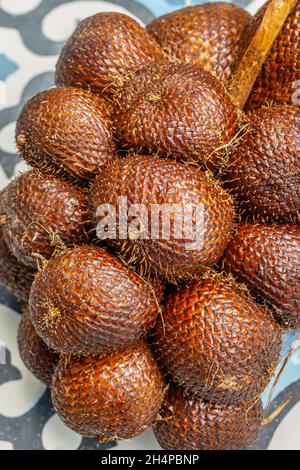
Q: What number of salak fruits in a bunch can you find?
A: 15